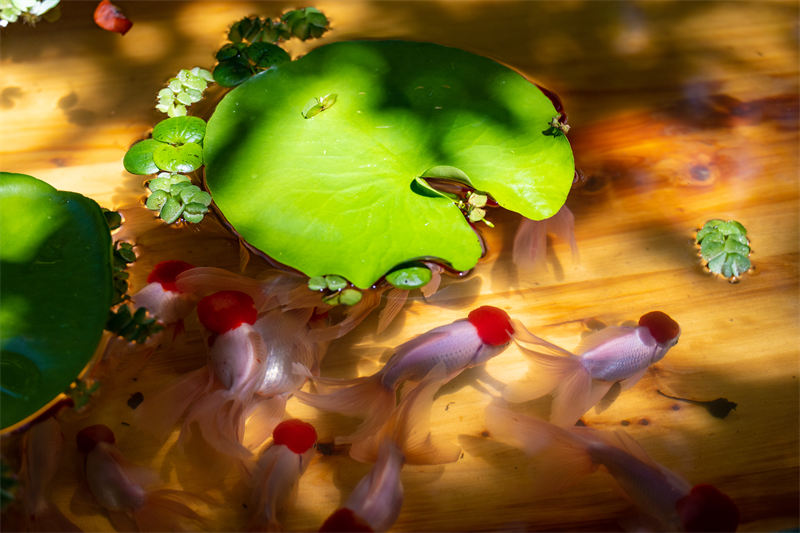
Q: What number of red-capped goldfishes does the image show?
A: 8